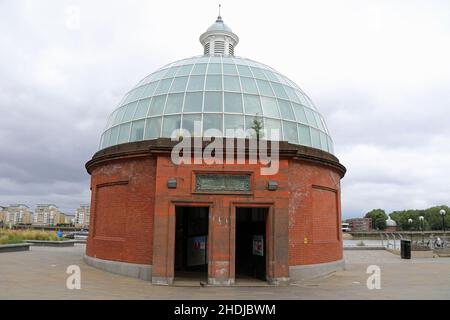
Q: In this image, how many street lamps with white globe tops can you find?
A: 3